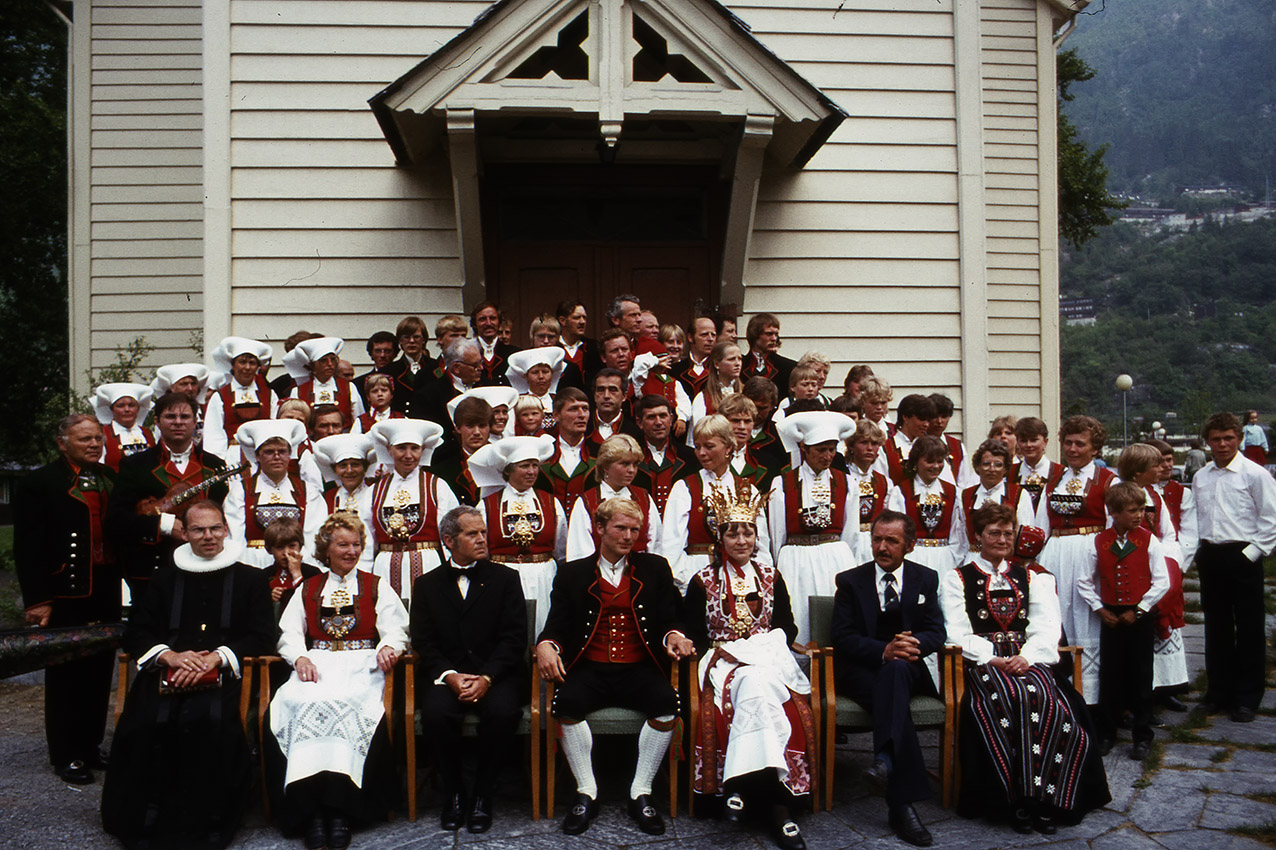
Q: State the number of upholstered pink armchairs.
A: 0